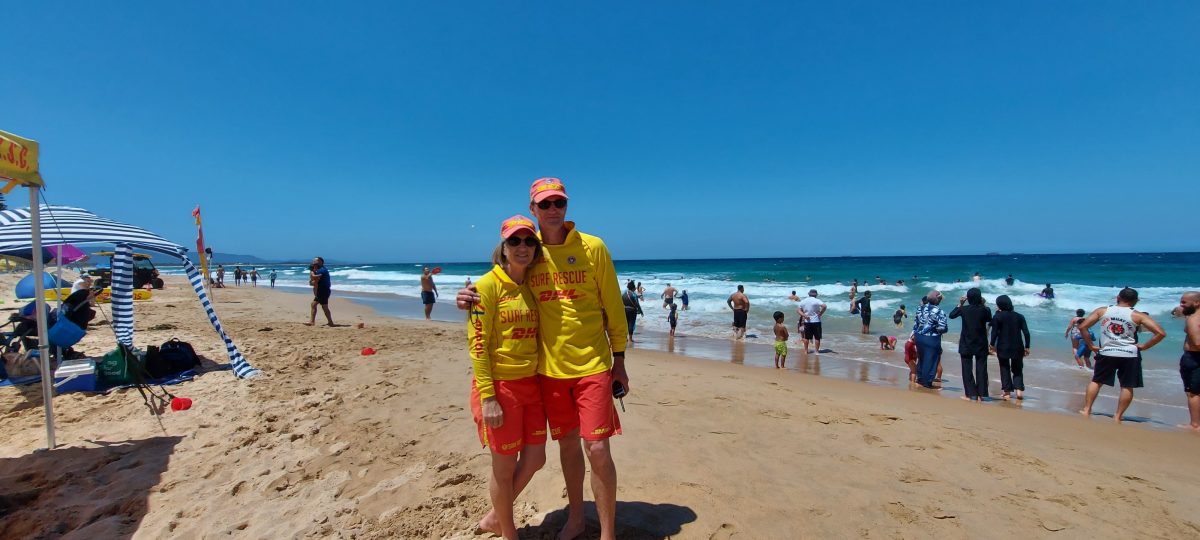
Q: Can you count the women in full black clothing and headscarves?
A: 2